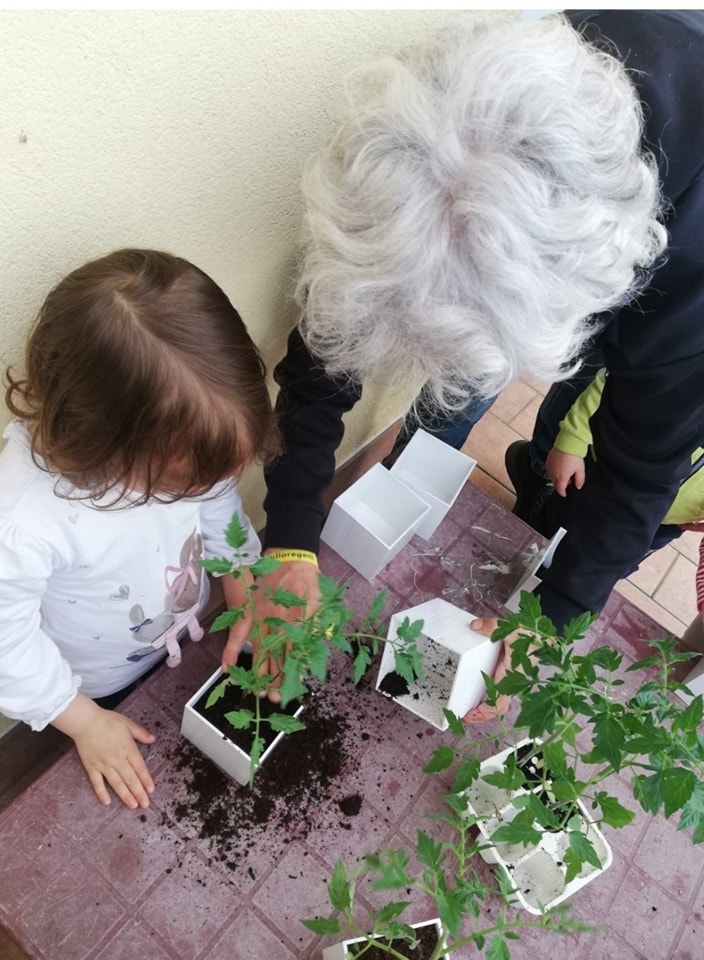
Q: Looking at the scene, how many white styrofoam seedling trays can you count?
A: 1